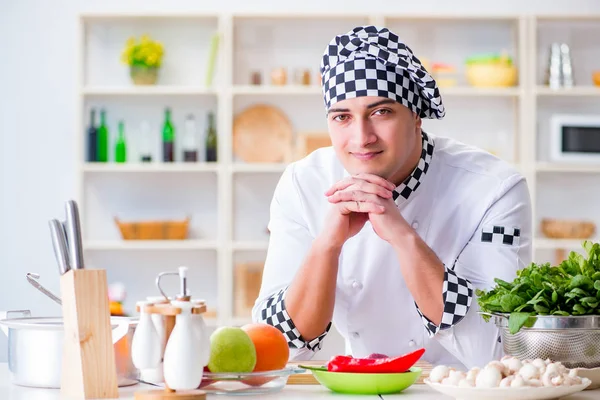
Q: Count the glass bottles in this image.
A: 7